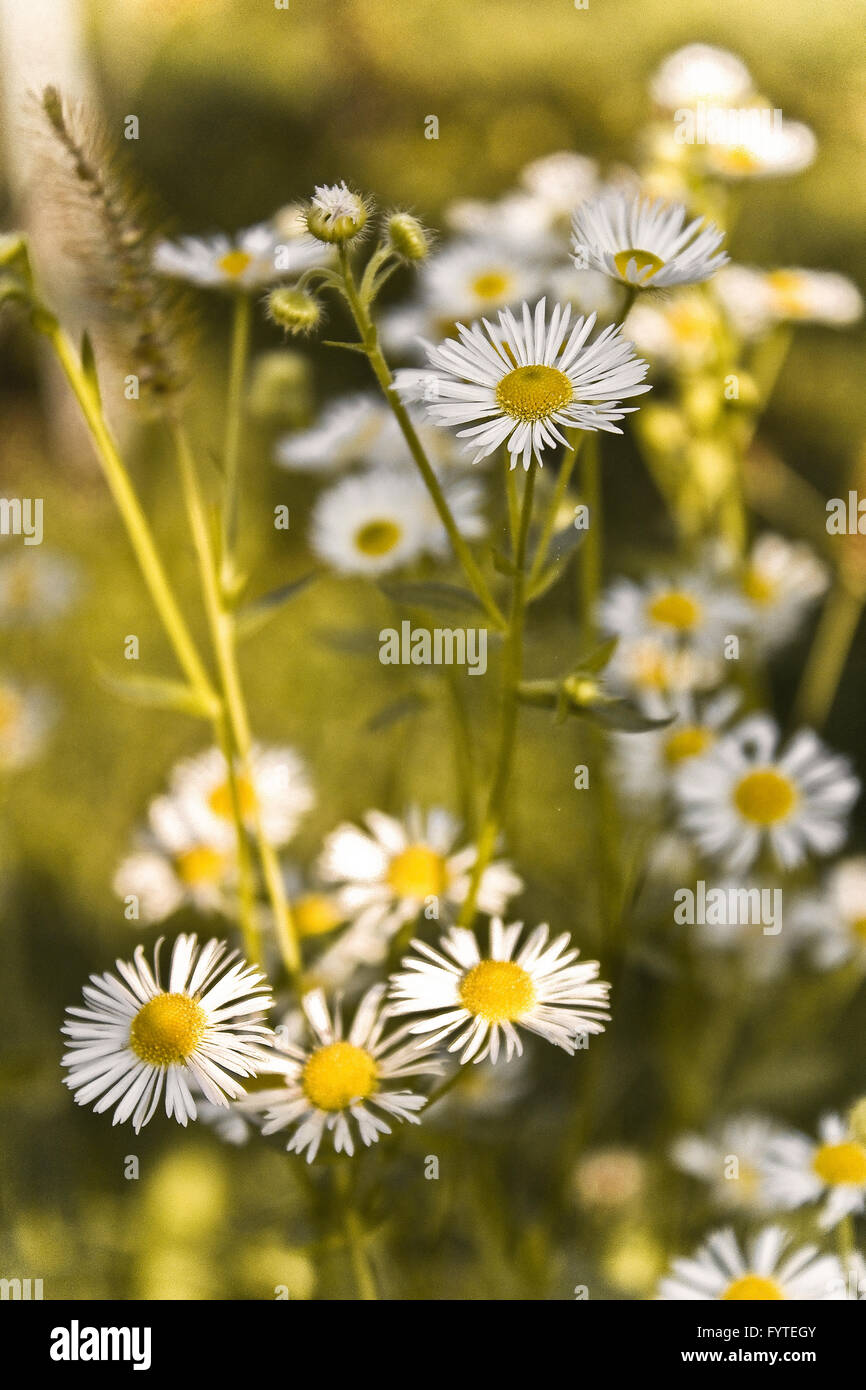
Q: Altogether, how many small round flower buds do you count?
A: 3